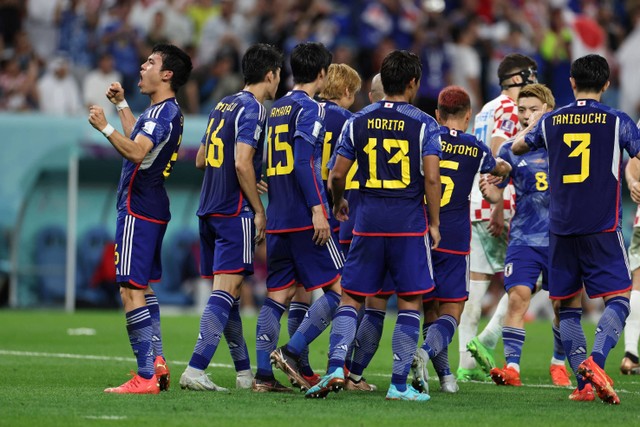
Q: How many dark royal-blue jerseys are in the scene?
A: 9